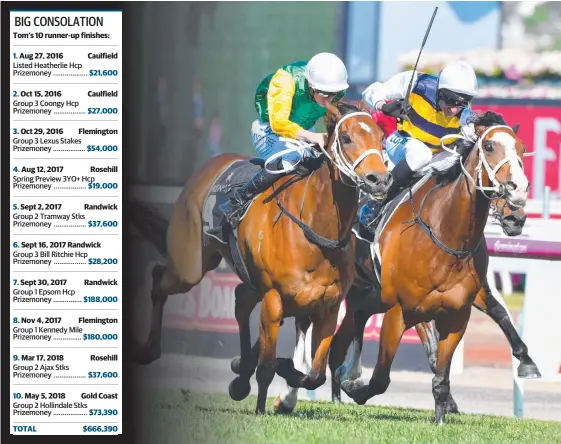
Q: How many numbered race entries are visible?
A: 10